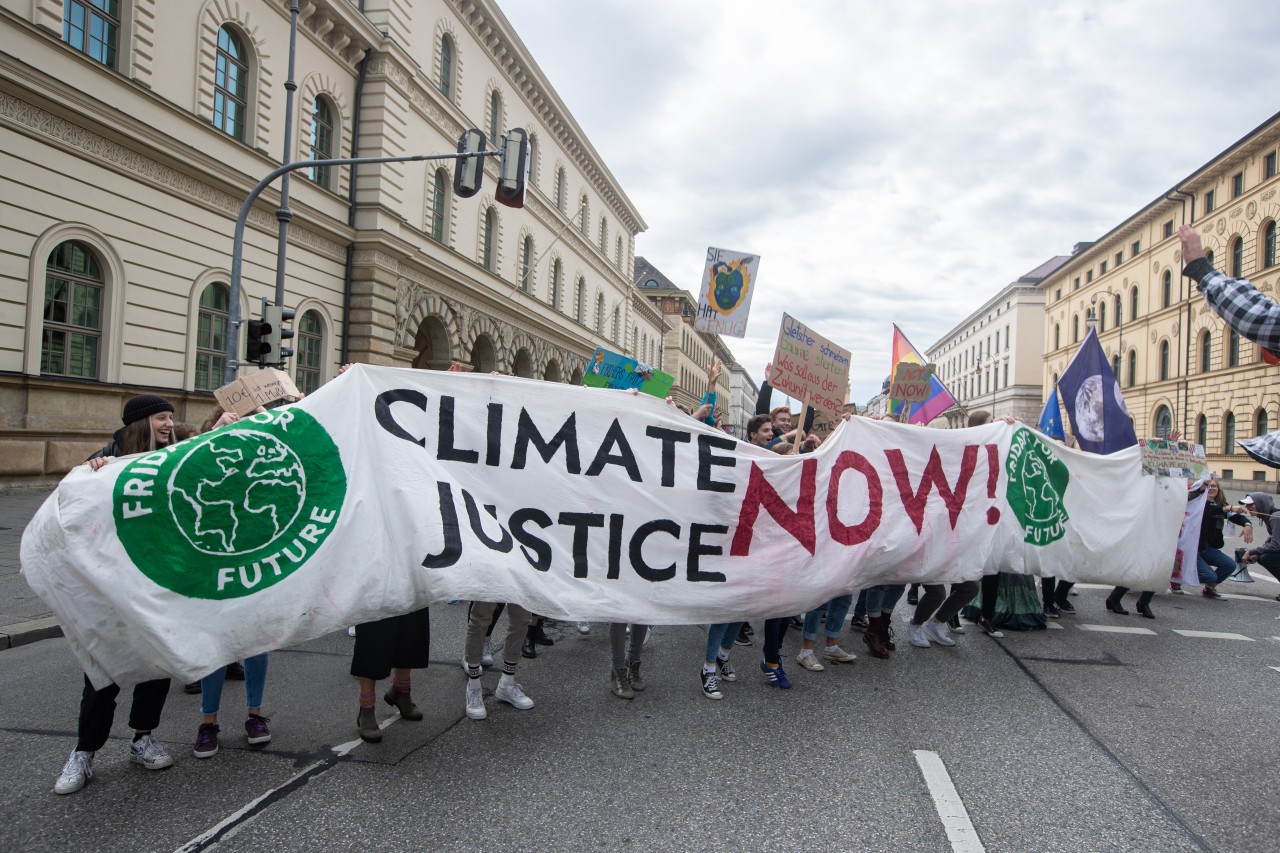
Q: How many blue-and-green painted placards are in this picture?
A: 1